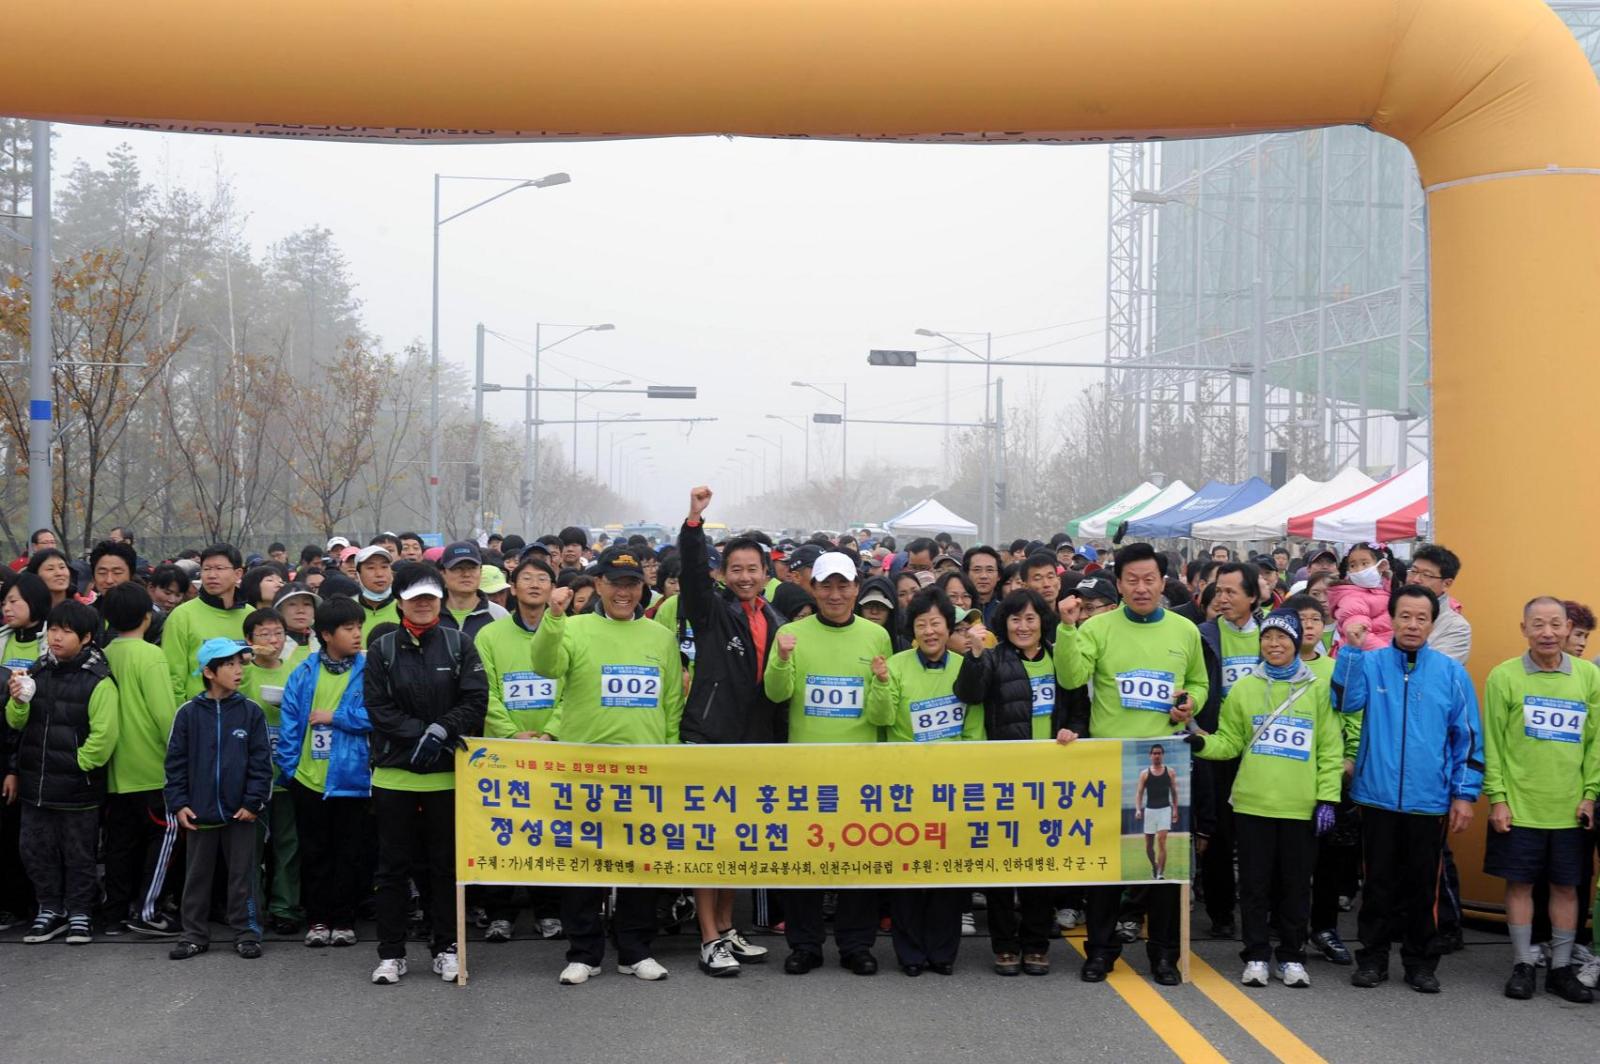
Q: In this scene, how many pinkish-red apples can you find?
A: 0